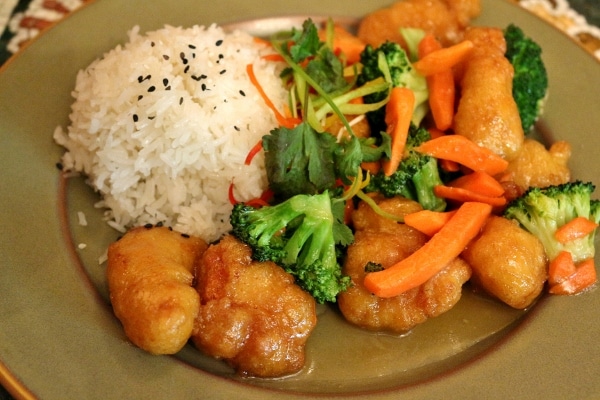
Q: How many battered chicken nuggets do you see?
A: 7